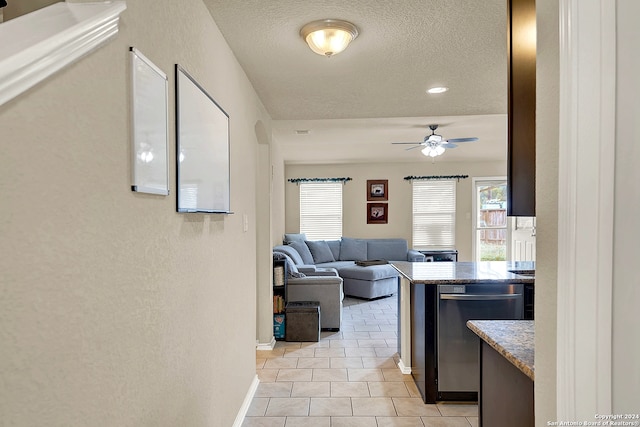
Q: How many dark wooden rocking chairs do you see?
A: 0